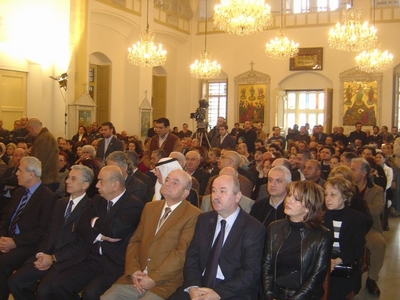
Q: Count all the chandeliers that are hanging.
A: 6